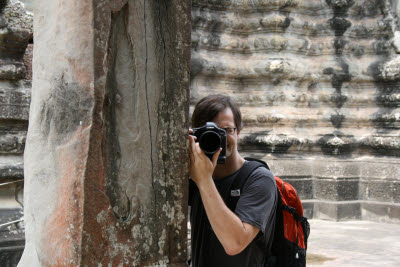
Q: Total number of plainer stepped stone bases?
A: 1